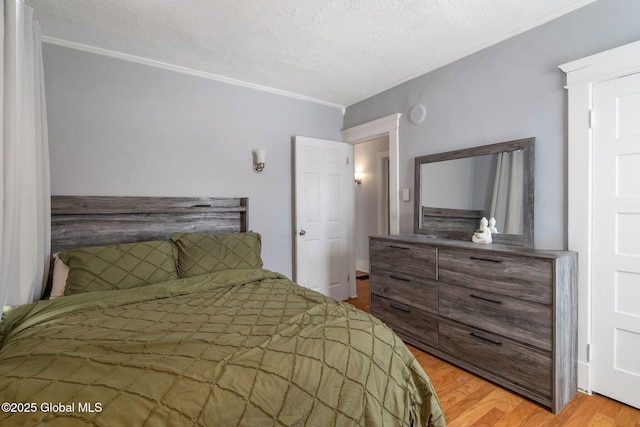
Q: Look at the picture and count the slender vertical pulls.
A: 0